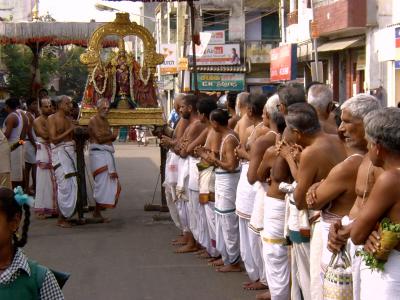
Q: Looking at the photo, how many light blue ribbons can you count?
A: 1